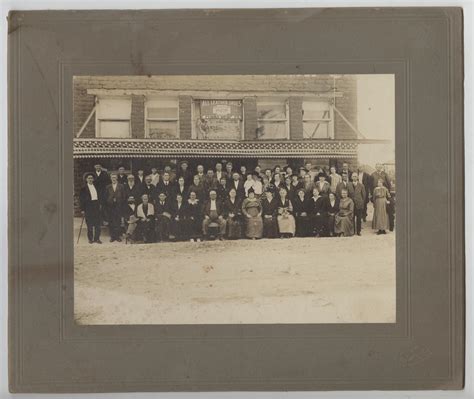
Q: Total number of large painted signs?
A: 1